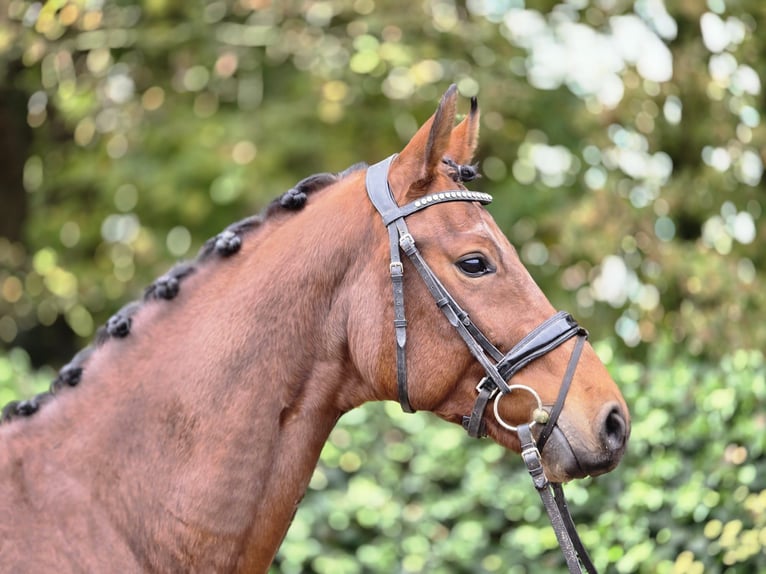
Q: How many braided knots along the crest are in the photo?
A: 6